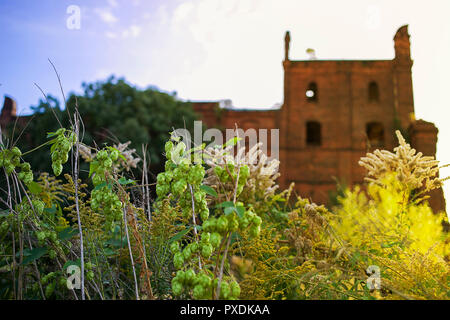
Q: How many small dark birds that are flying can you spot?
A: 0